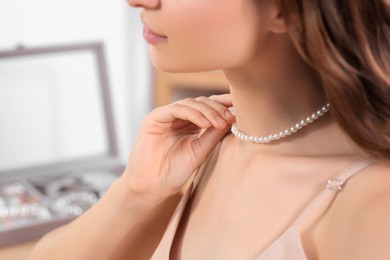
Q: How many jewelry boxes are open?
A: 1